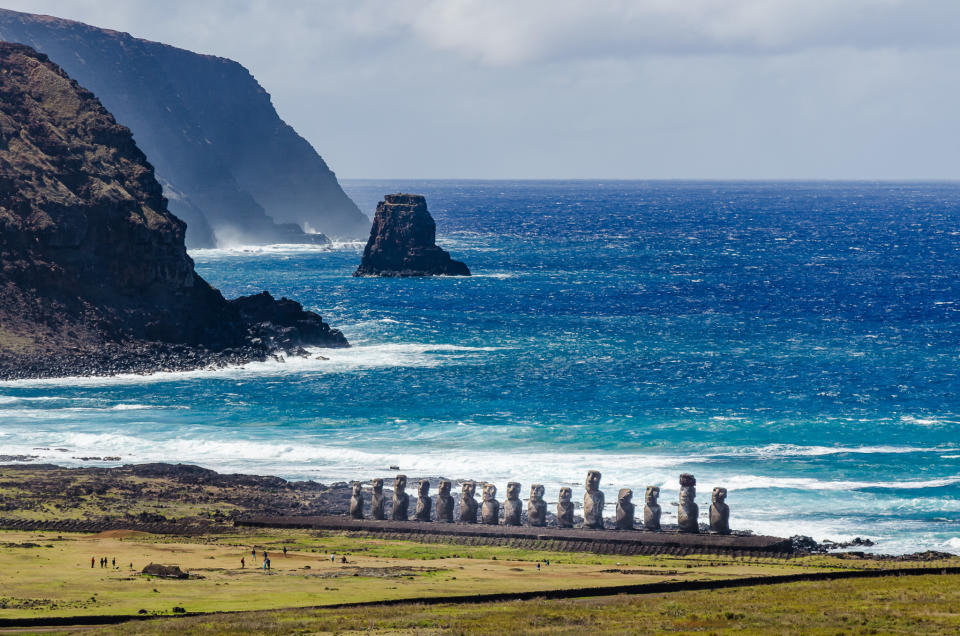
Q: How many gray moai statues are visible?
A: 15